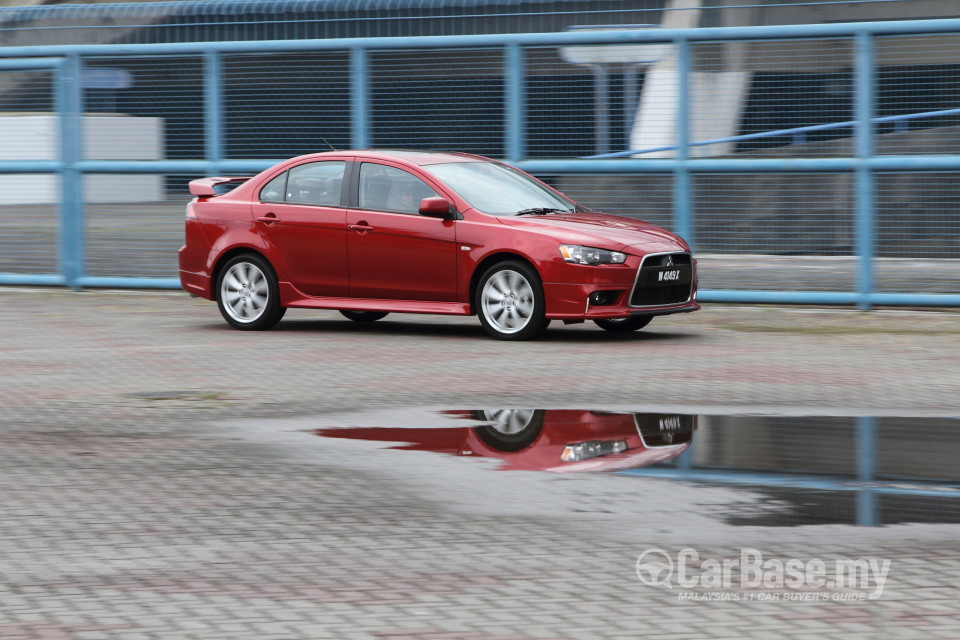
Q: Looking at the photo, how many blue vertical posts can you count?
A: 6